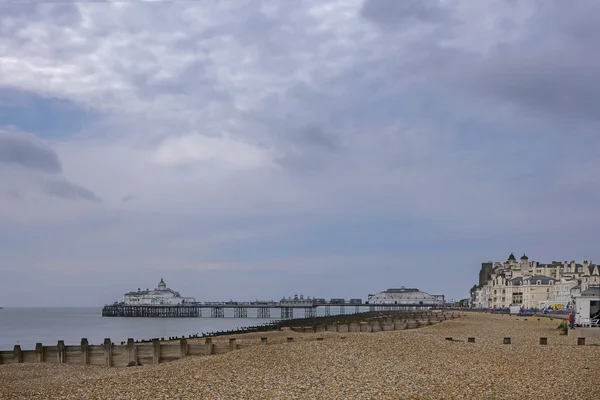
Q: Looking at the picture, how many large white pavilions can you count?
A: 2